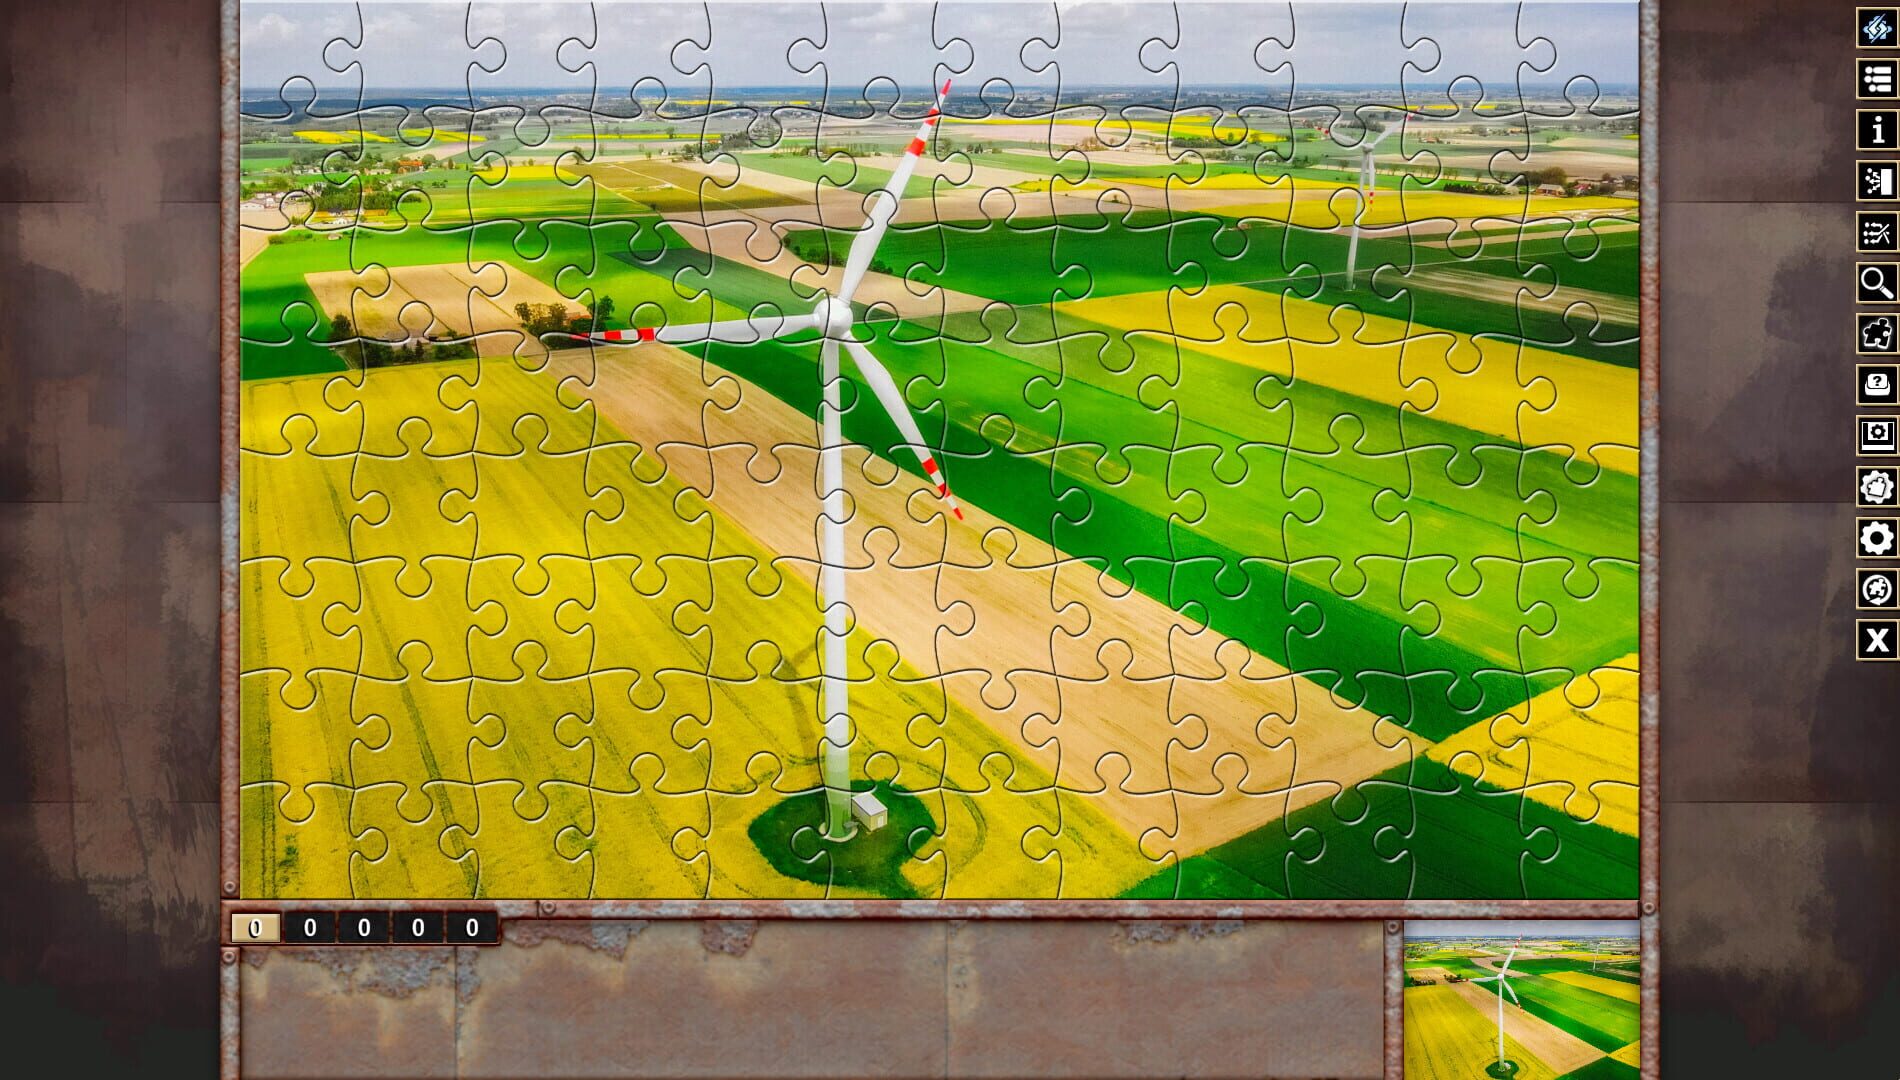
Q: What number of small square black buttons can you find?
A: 13